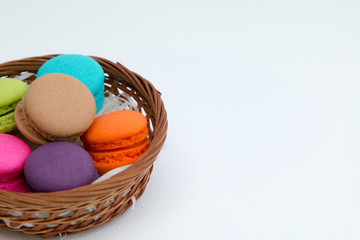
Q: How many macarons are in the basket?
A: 6